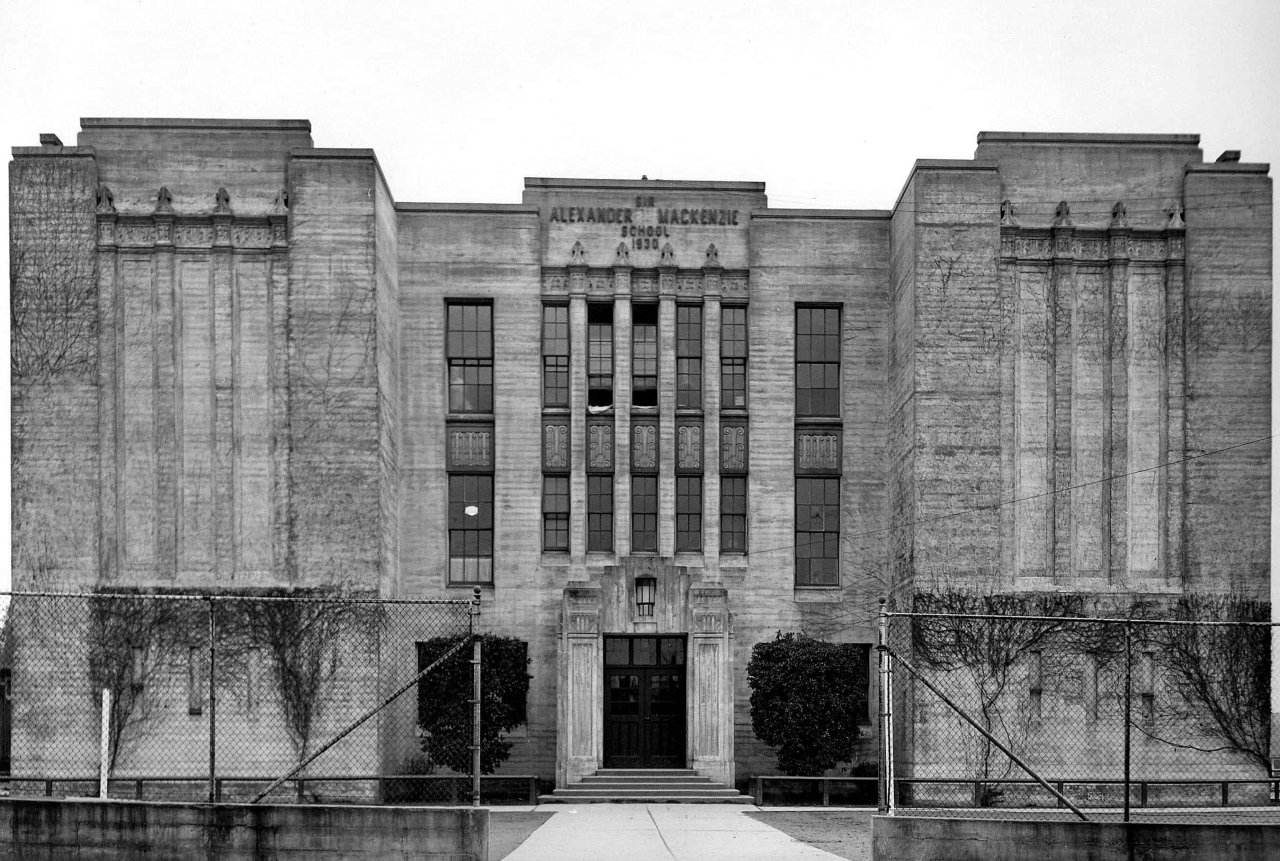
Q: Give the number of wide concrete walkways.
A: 1